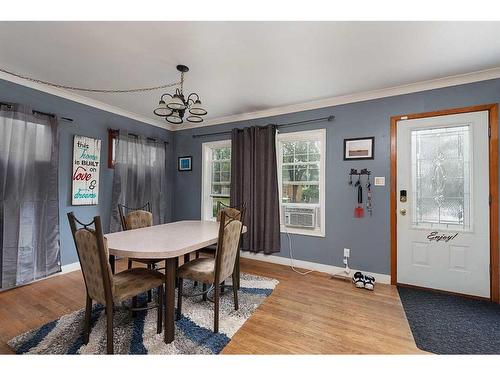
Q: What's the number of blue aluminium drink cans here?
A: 0